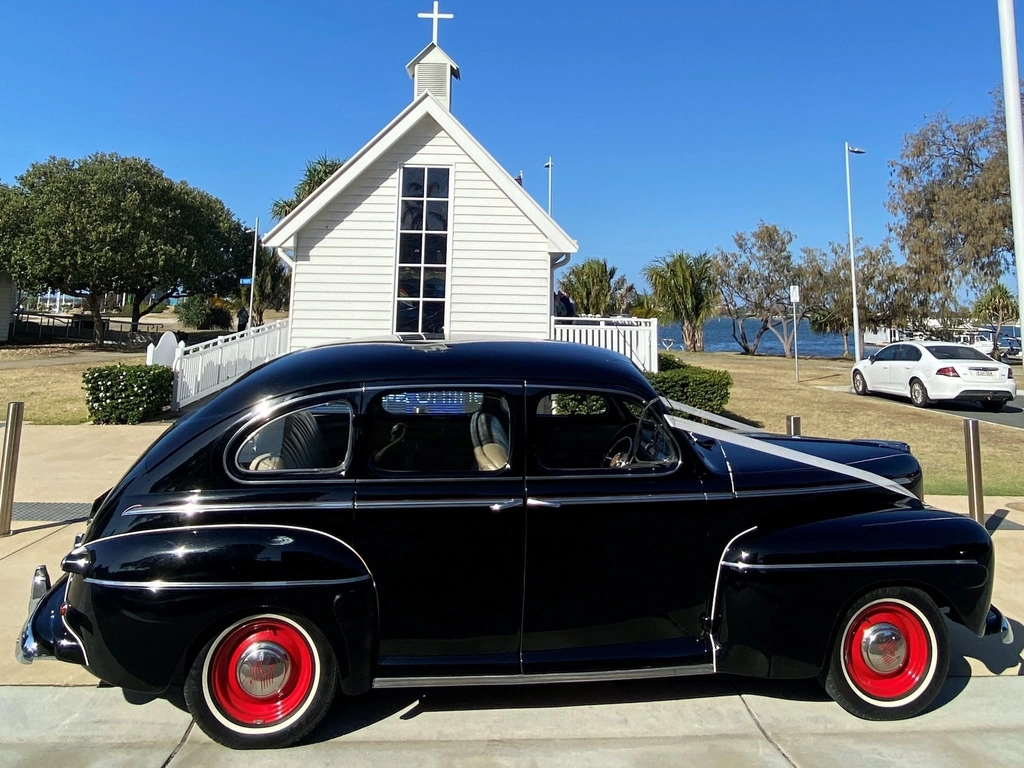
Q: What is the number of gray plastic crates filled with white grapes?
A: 0